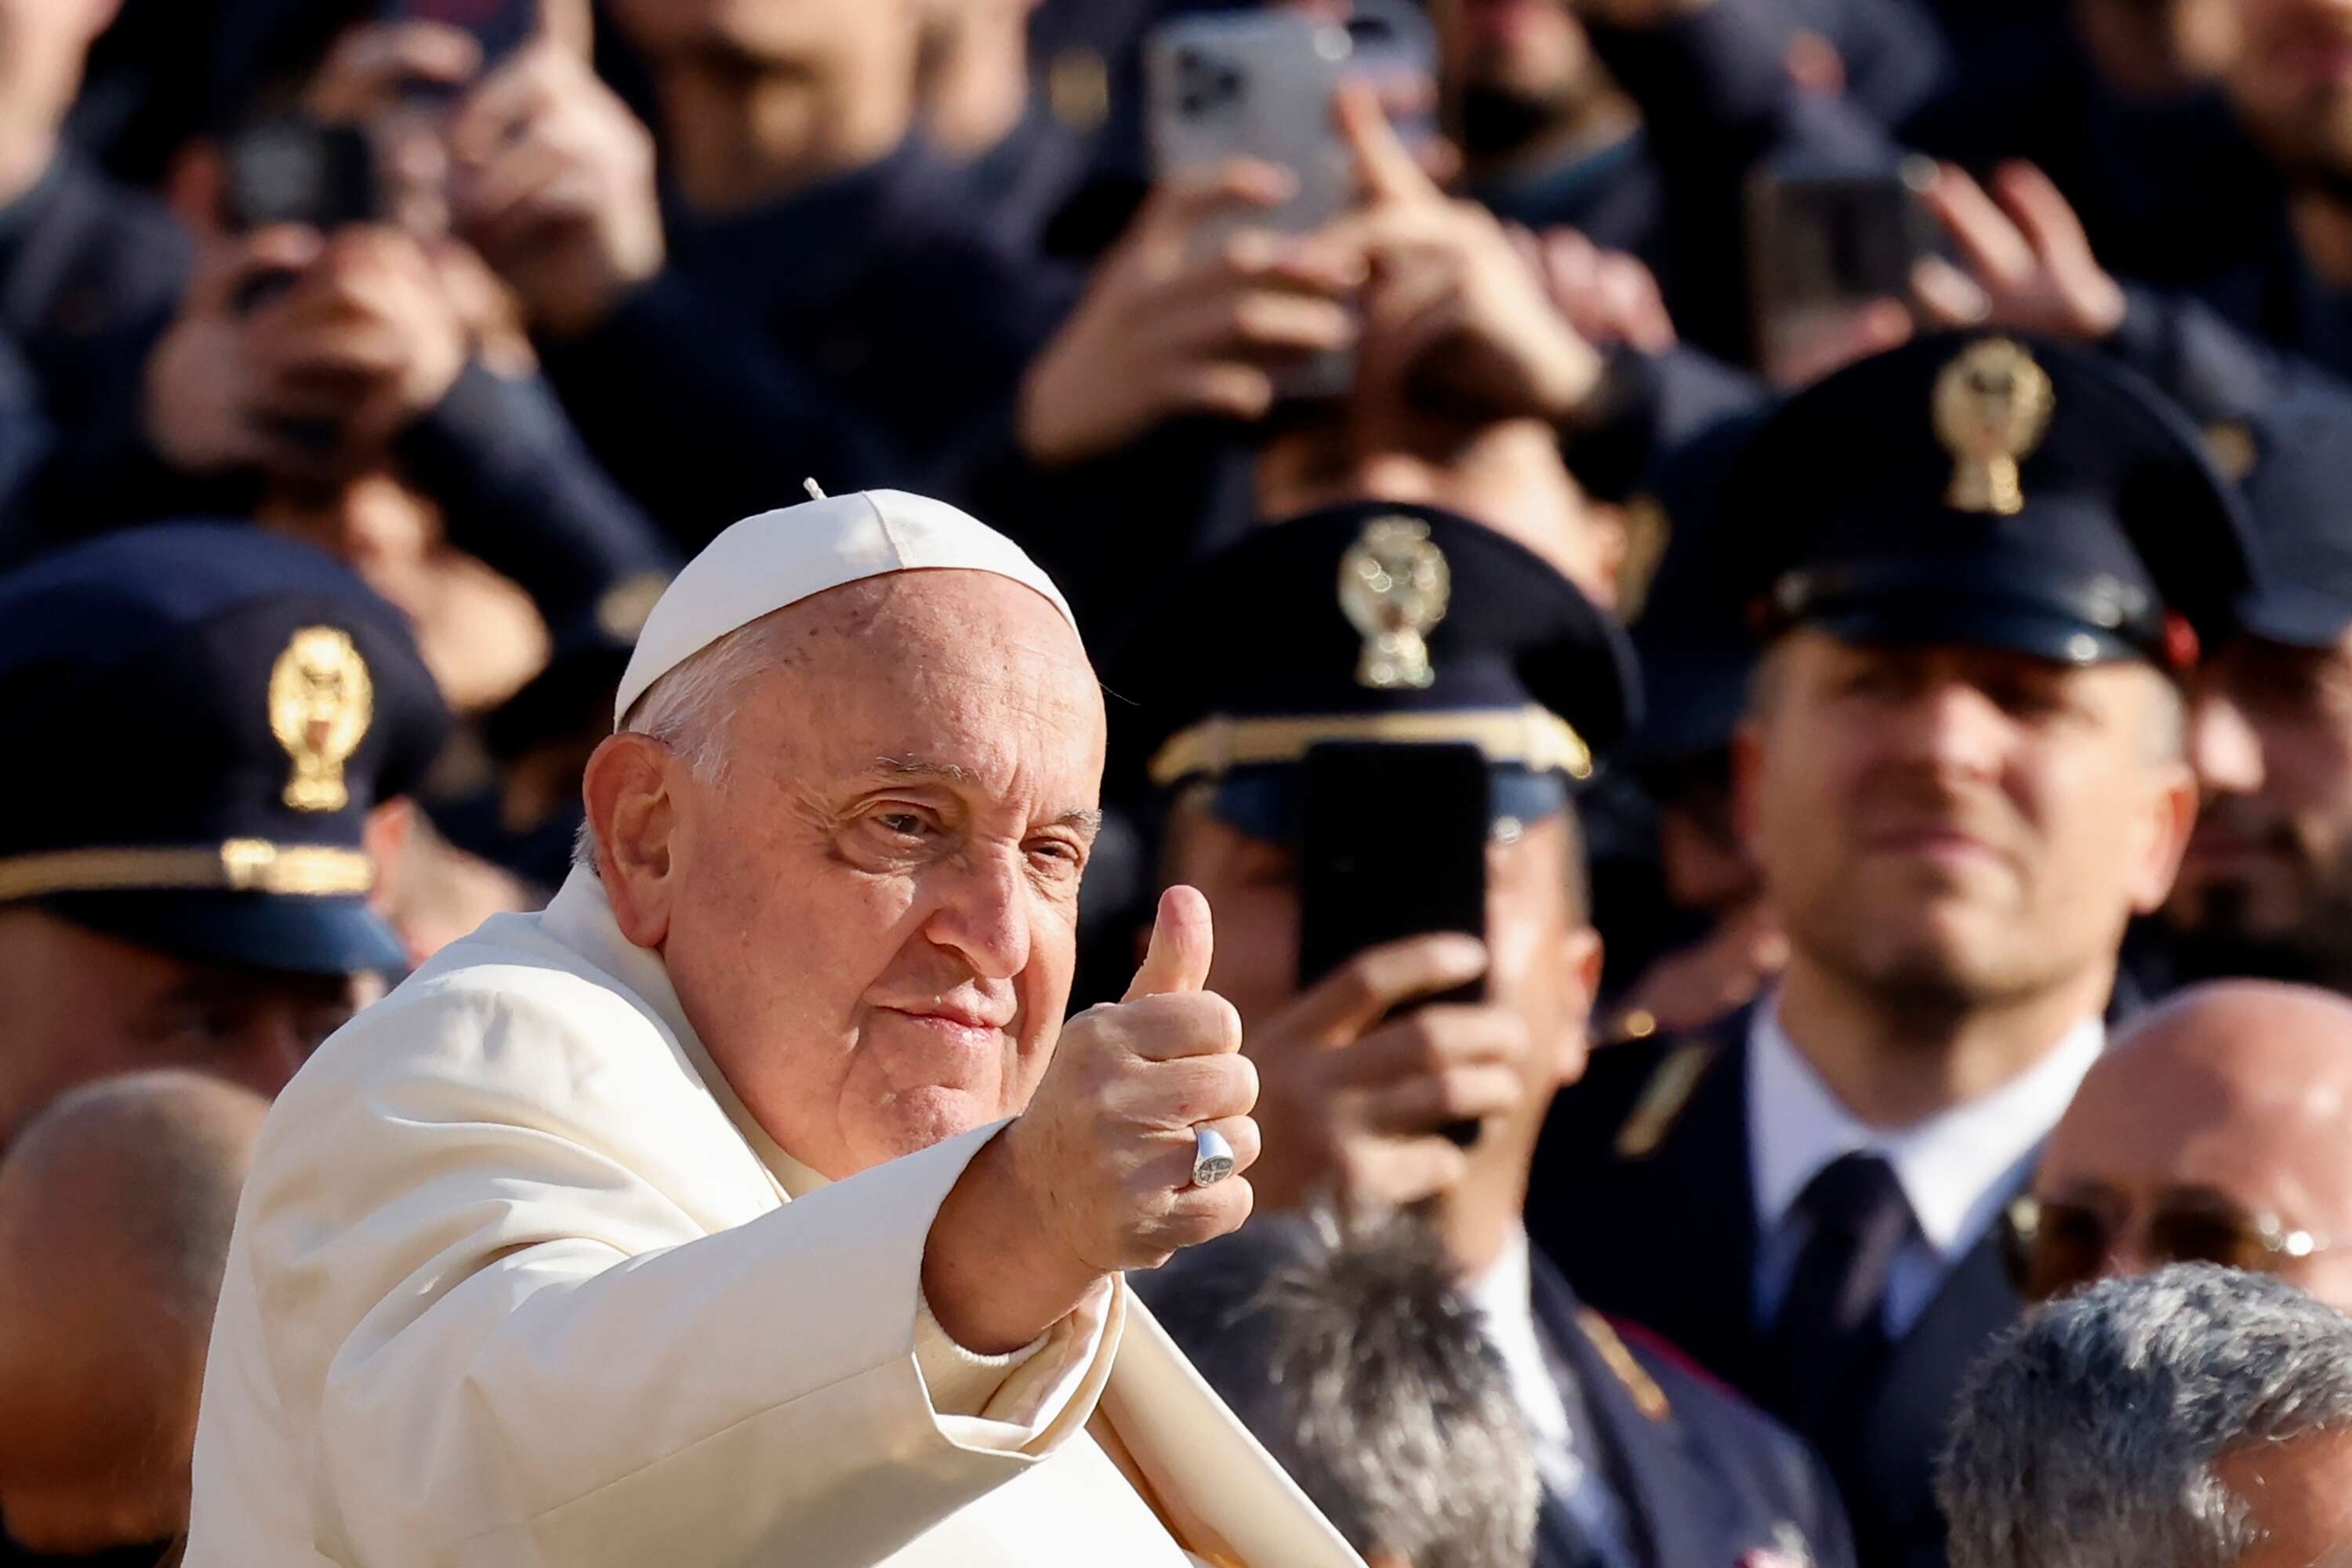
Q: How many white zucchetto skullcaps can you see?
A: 1